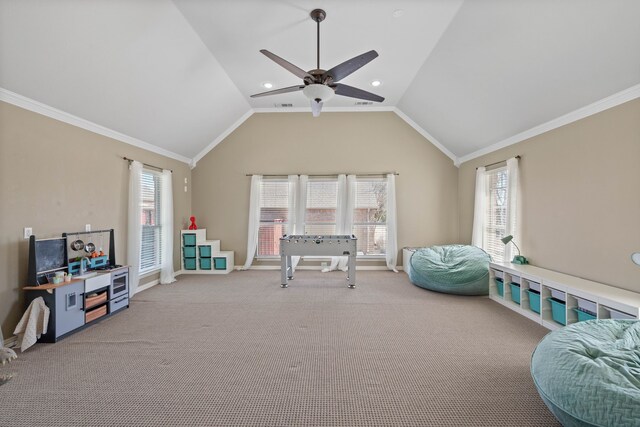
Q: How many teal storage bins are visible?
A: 11